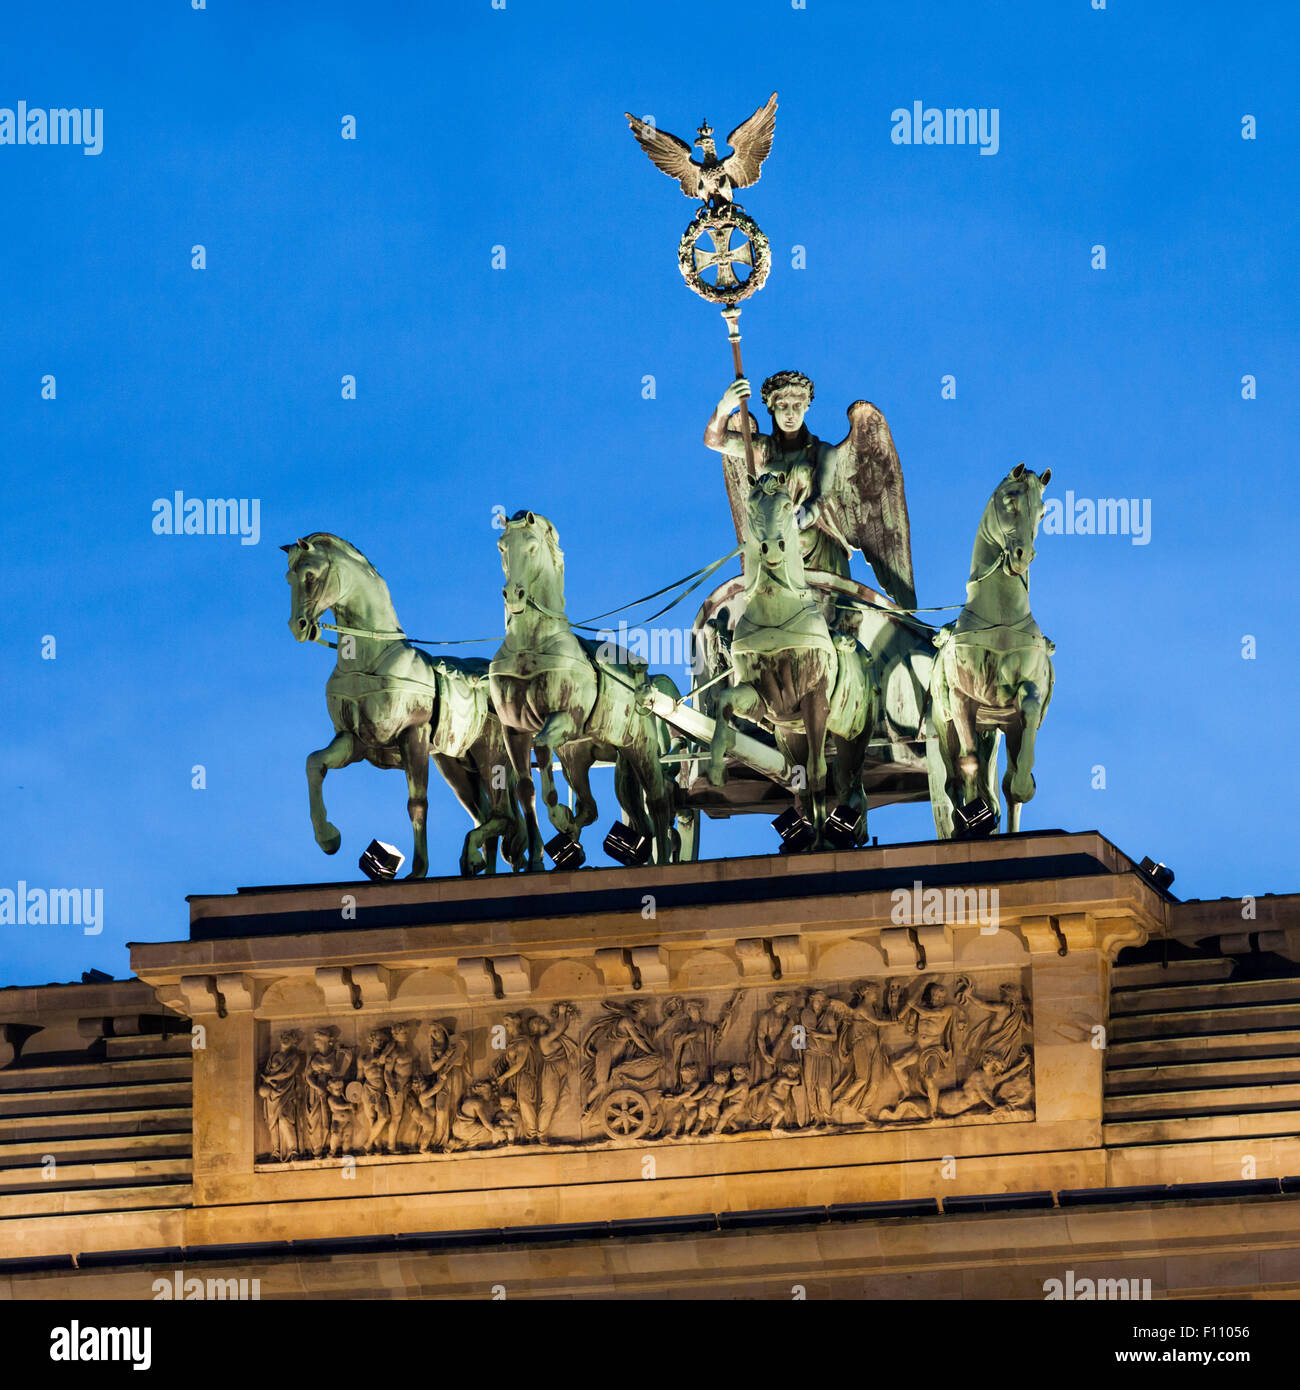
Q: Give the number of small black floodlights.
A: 7